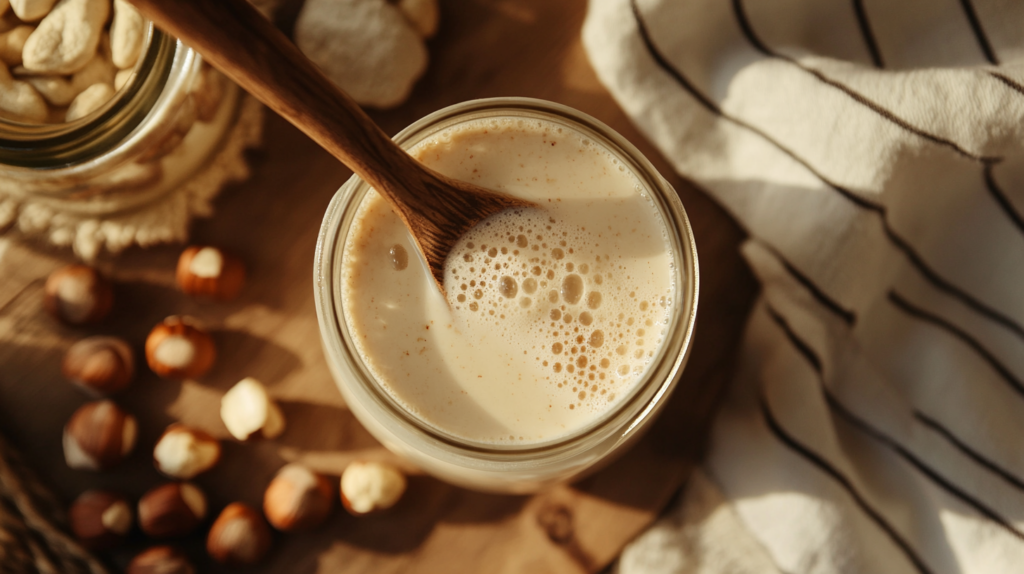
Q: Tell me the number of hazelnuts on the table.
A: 13